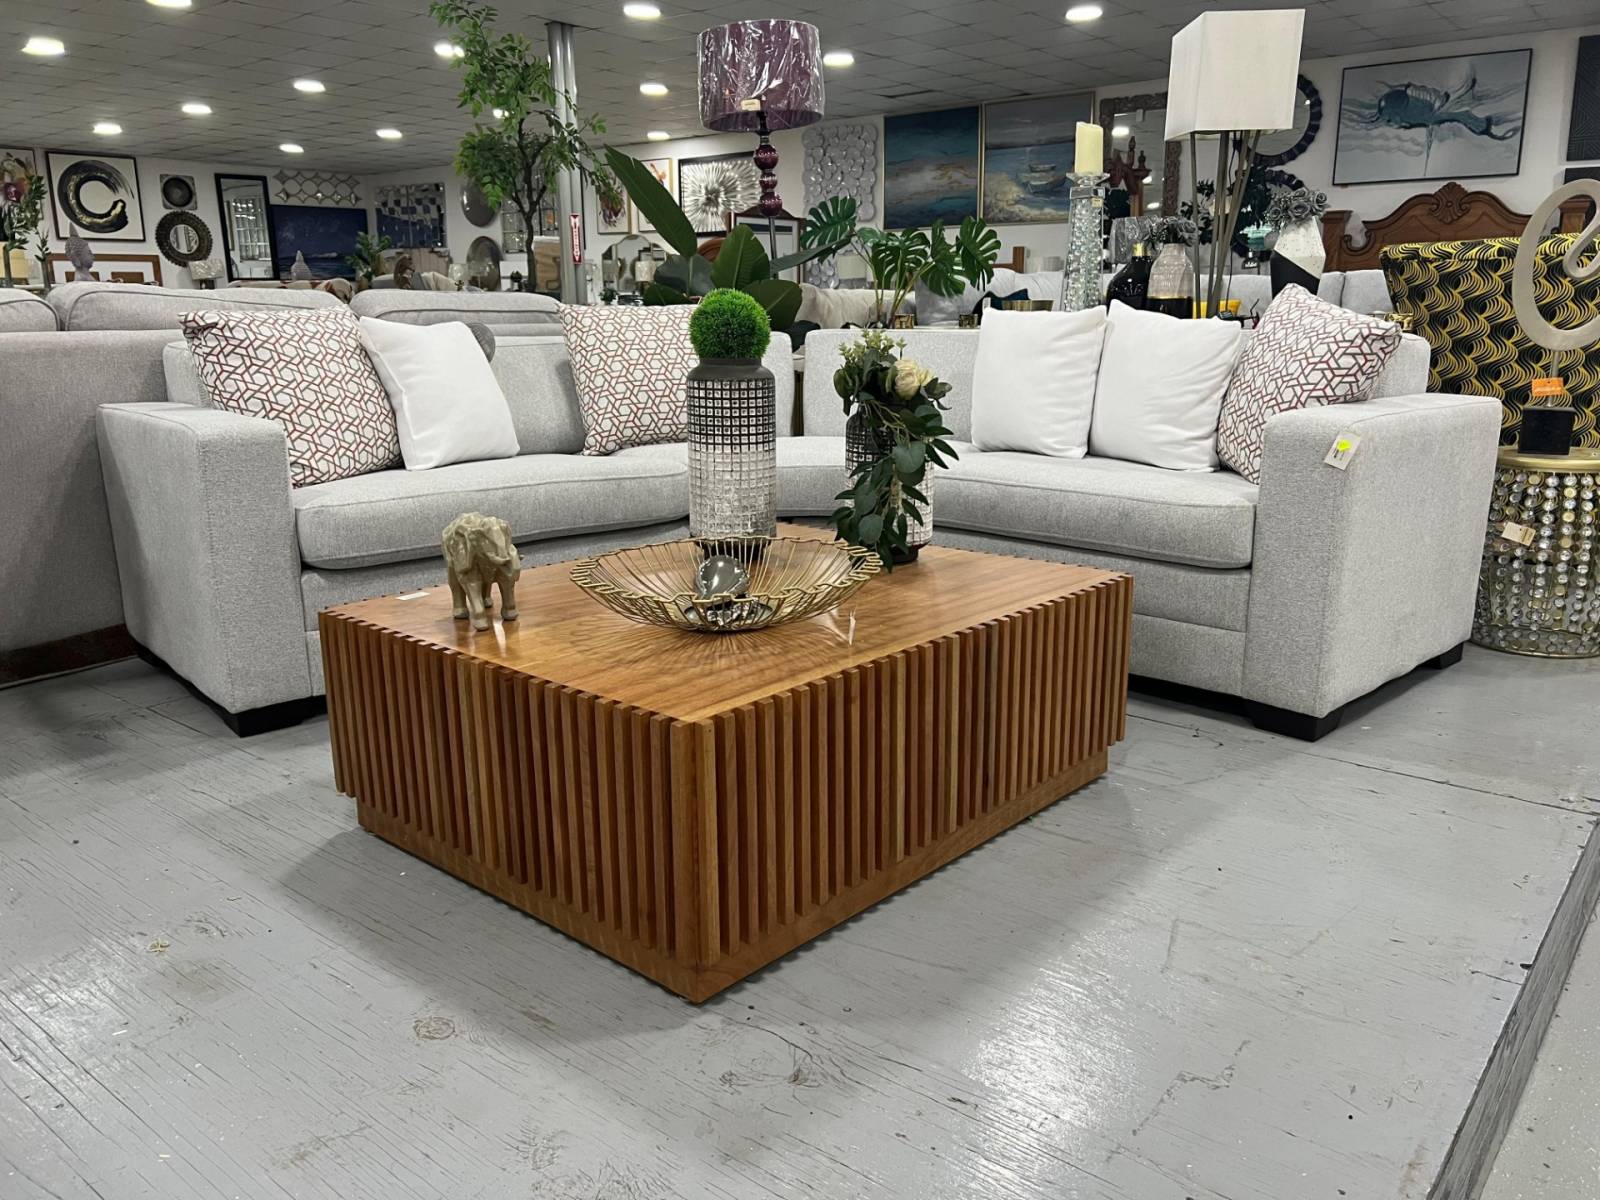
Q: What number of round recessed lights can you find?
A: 14